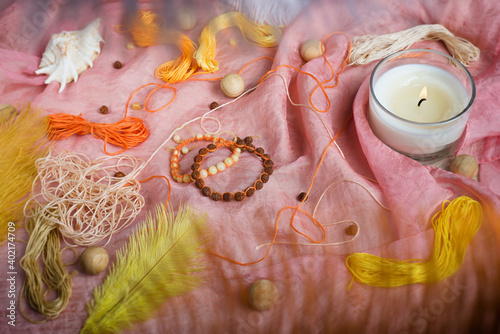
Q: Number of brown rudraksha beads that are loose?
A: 6